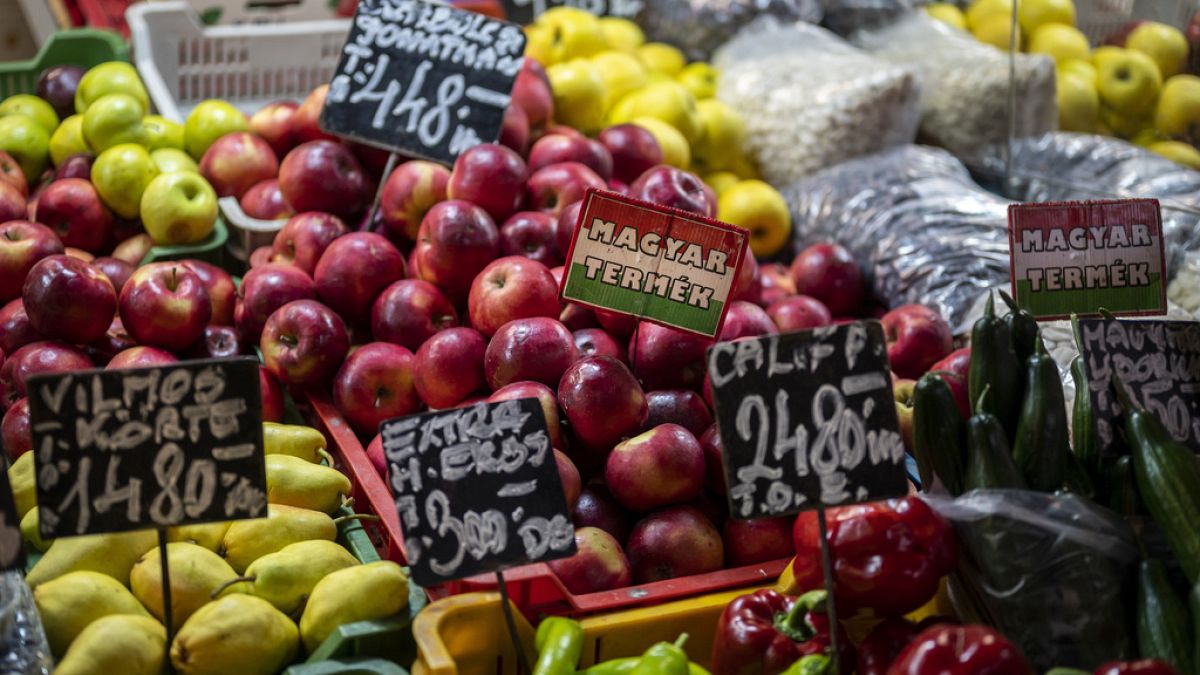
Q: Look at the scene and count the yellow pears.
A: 13